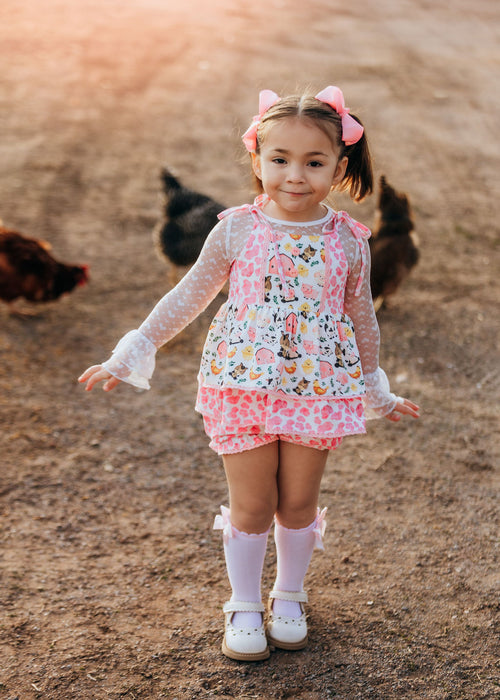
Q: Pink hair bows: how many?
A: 2